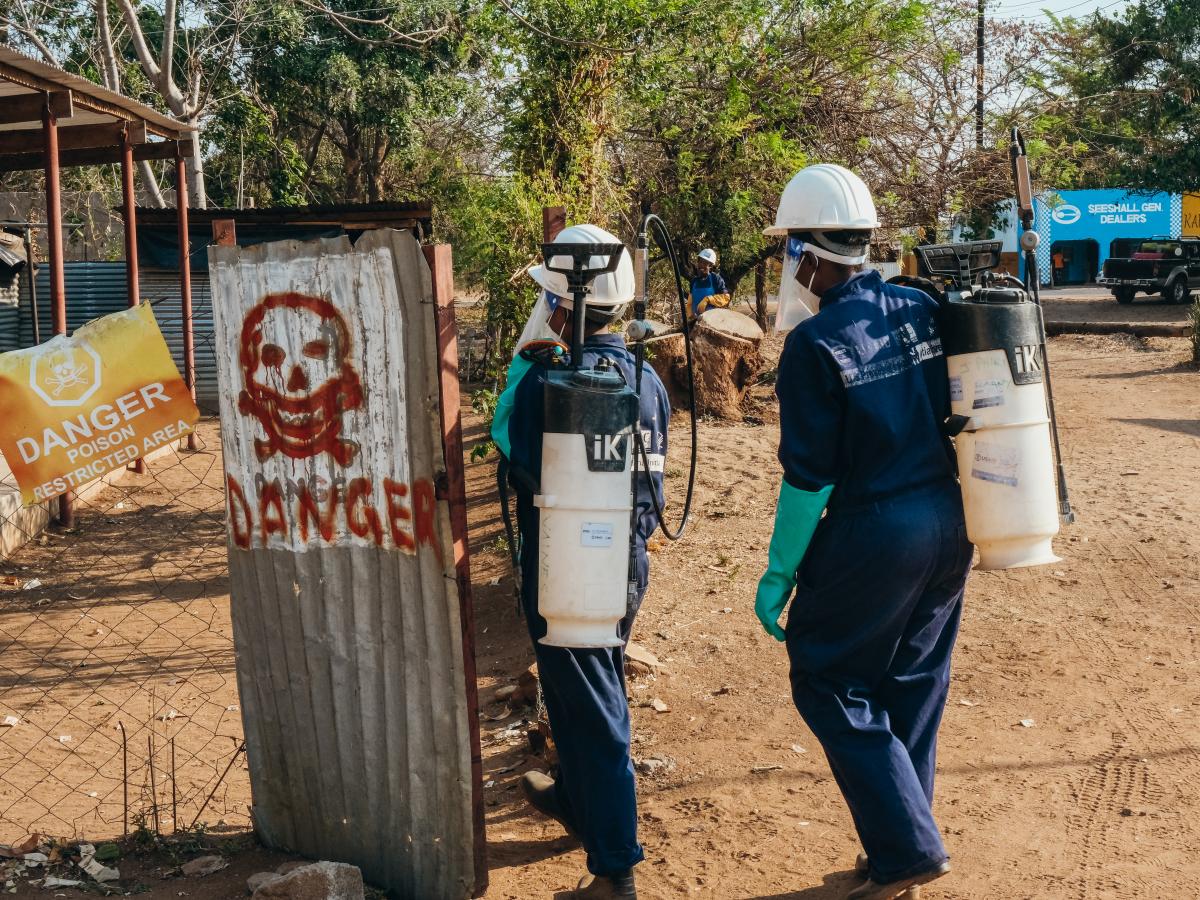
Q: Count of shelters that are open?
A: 1